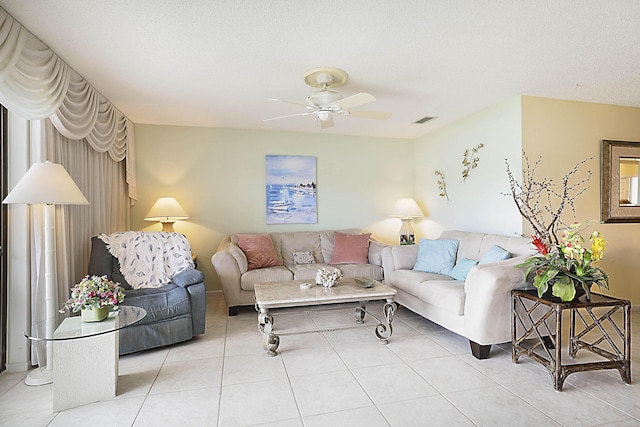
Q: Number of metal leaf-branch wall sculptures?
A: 2